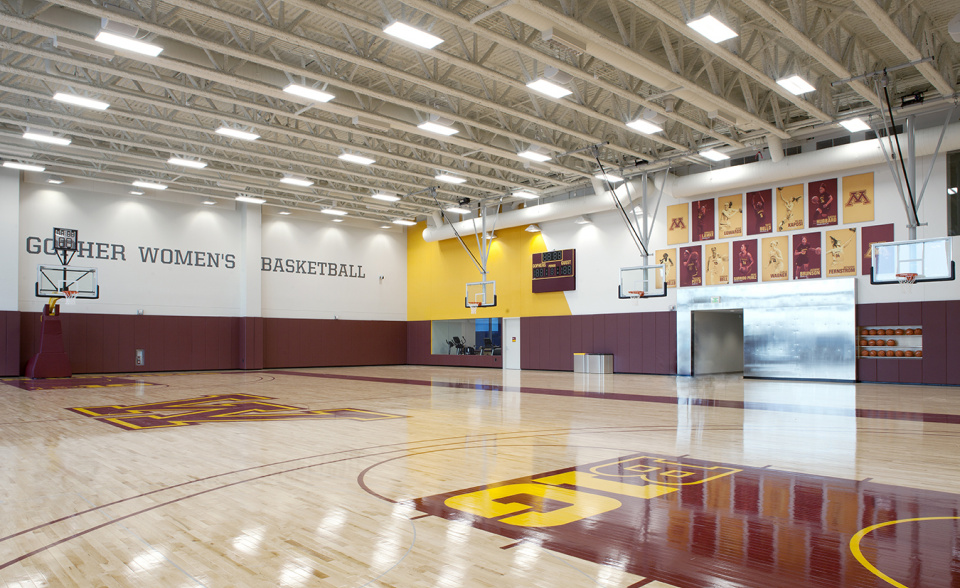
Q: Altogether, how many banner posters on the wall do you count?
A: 15